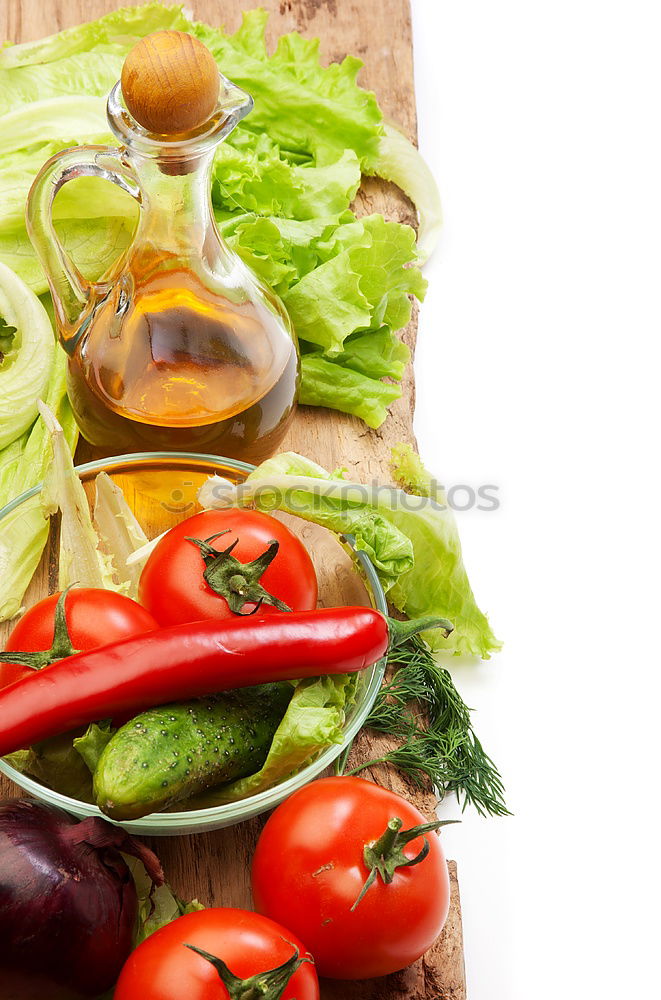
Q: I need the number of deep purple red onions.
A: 1